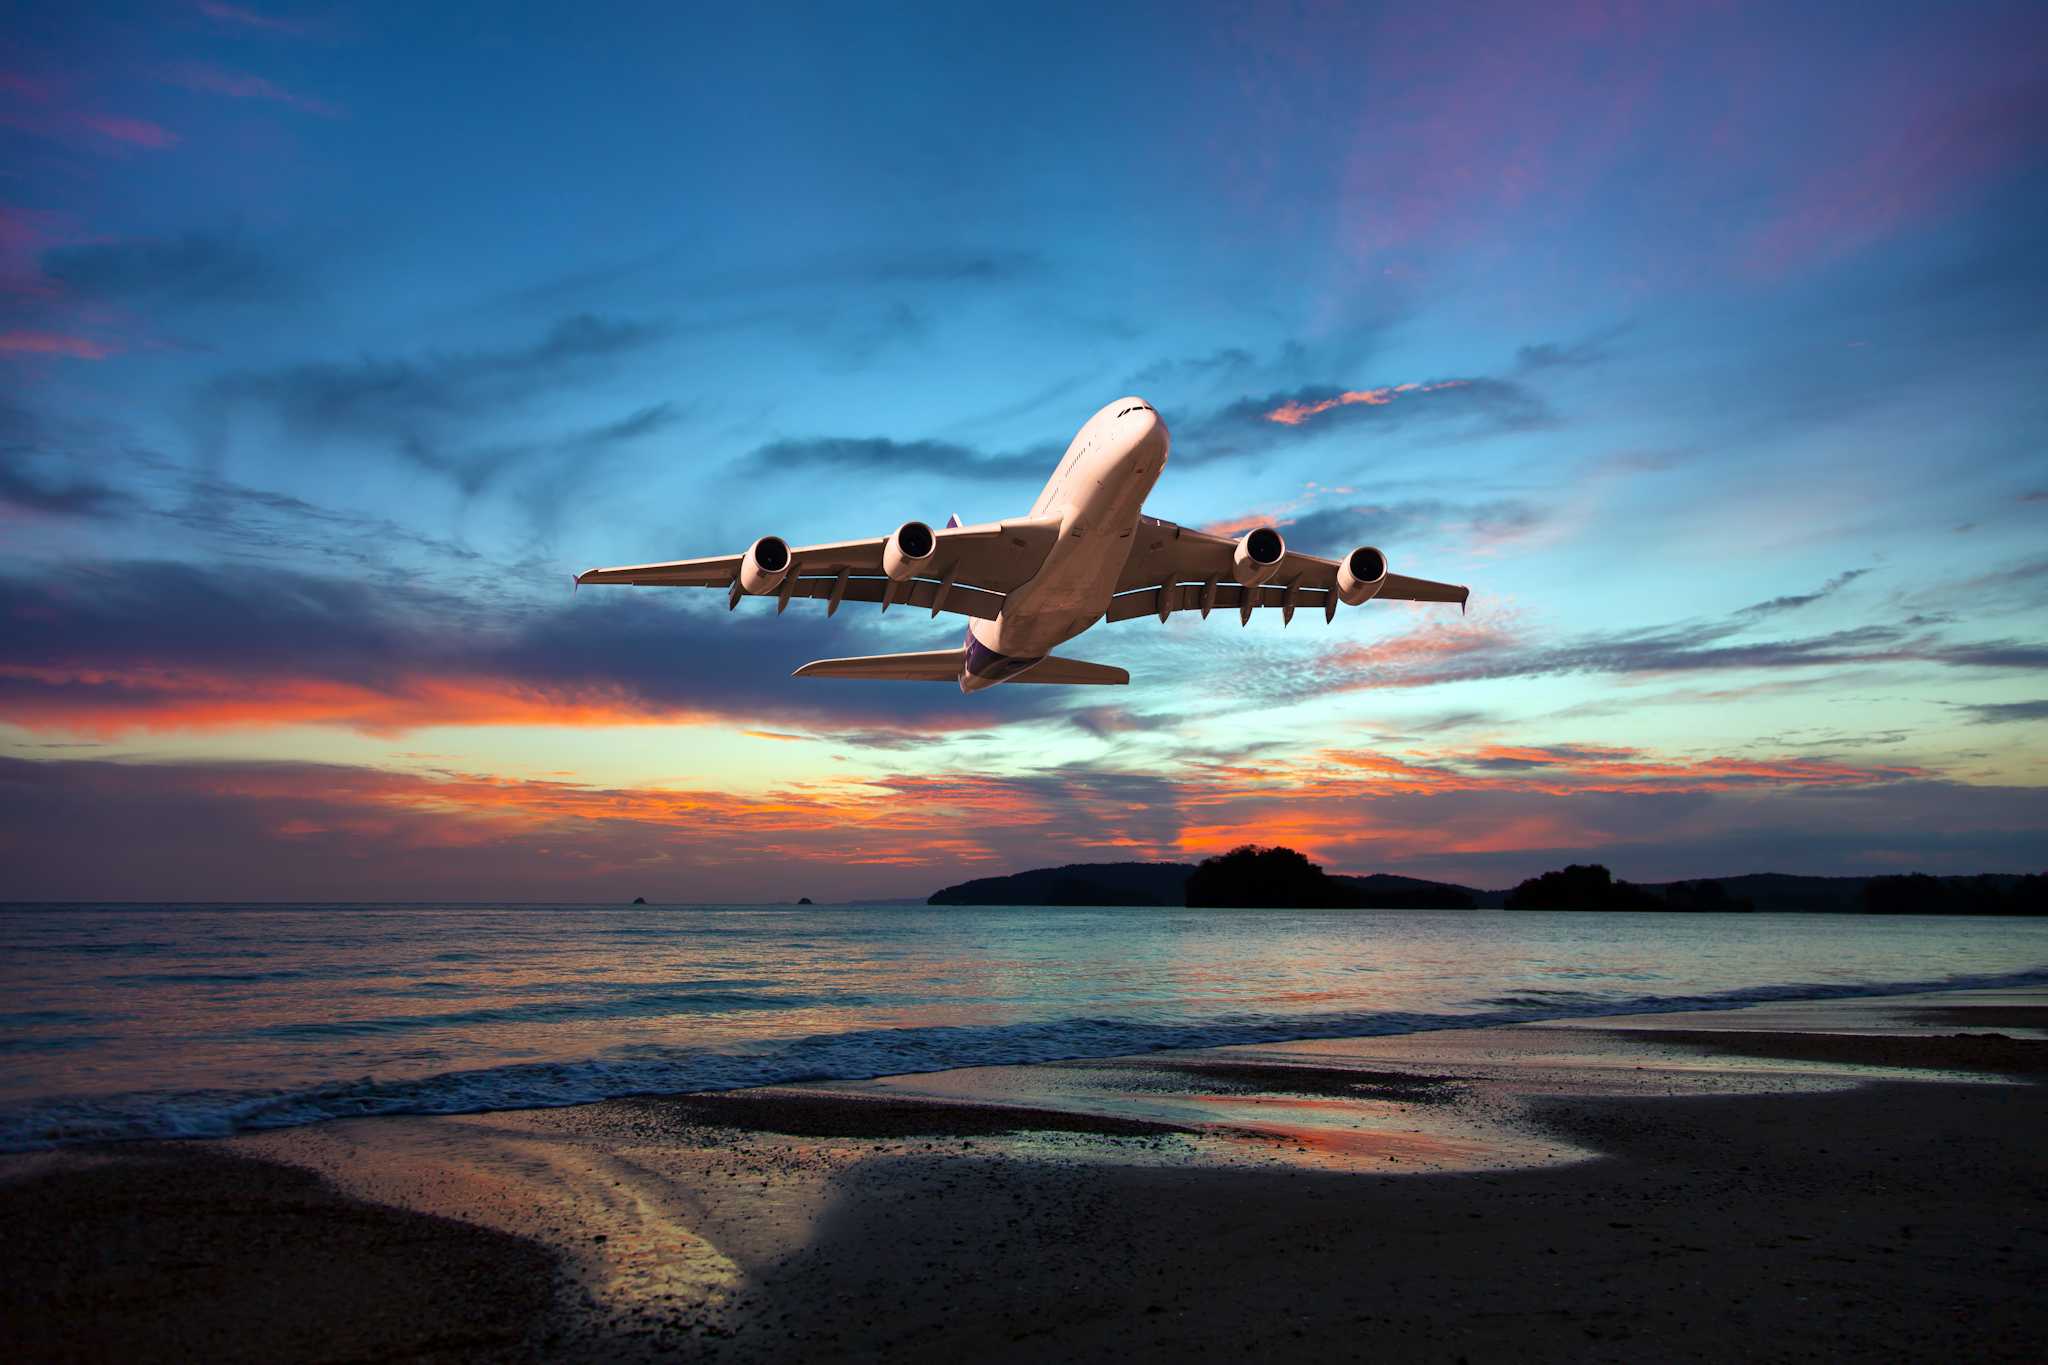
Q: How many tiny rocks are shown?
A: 2